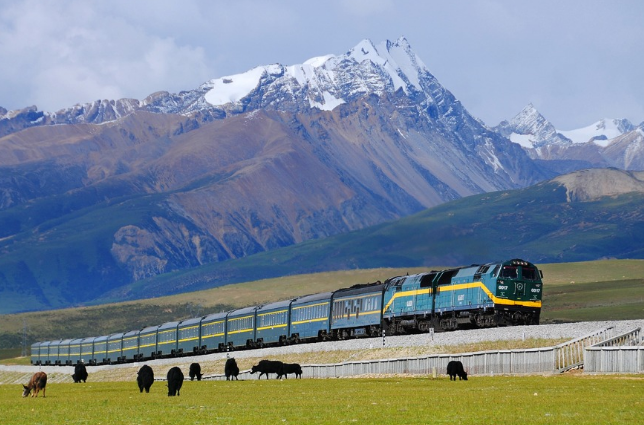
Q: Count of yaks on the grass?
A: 9